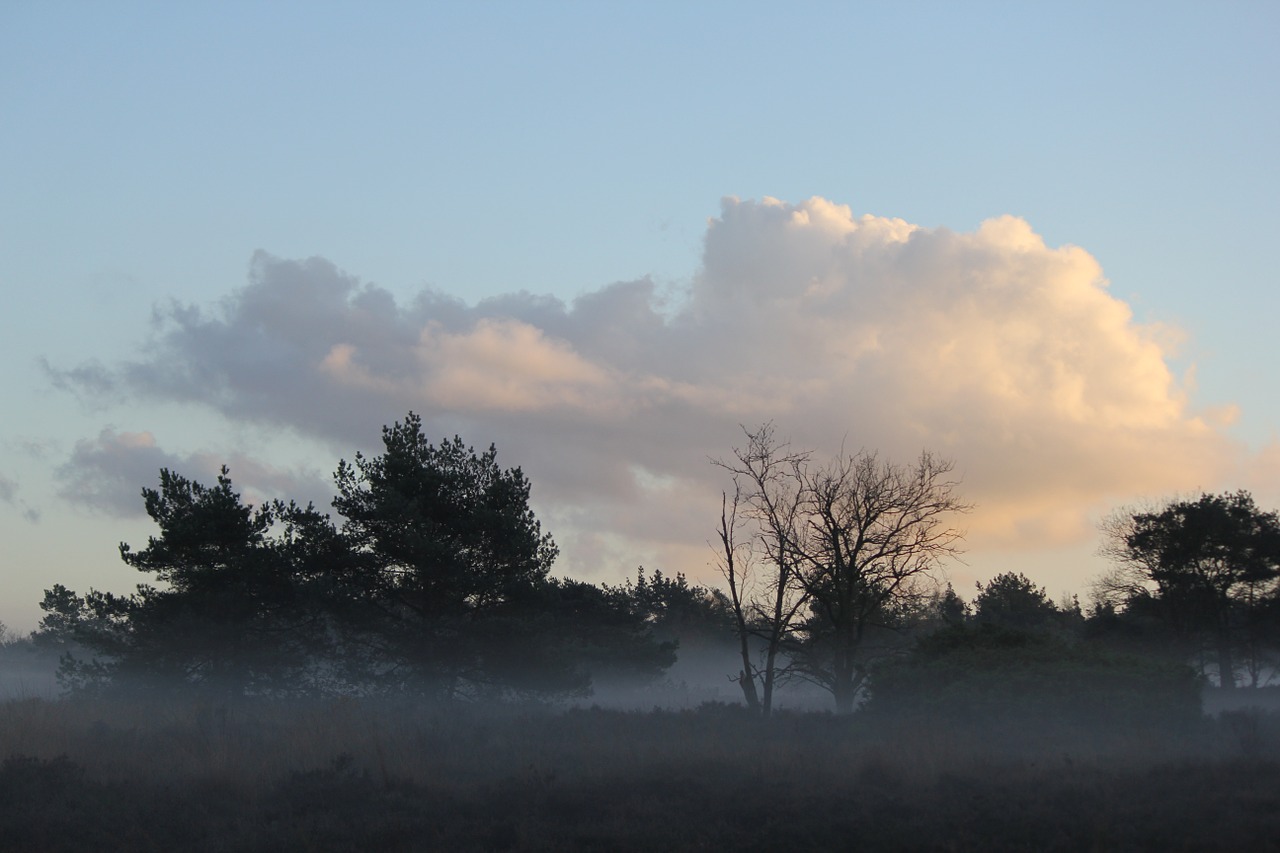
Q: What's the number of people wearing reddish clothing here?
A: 0